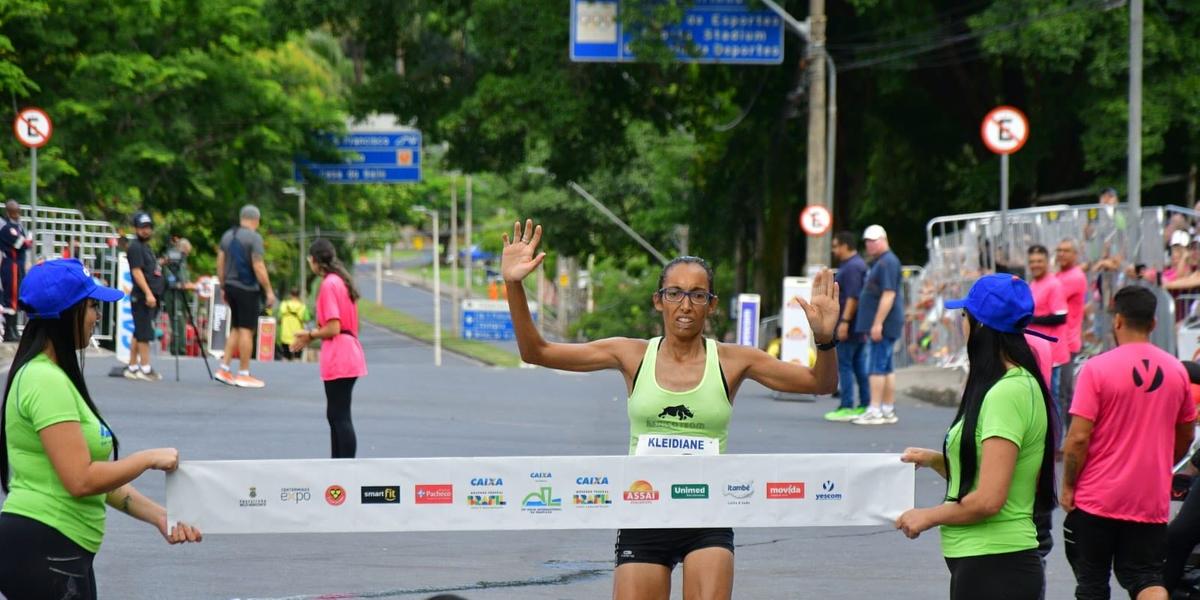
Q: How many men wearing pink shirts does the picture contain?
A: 3